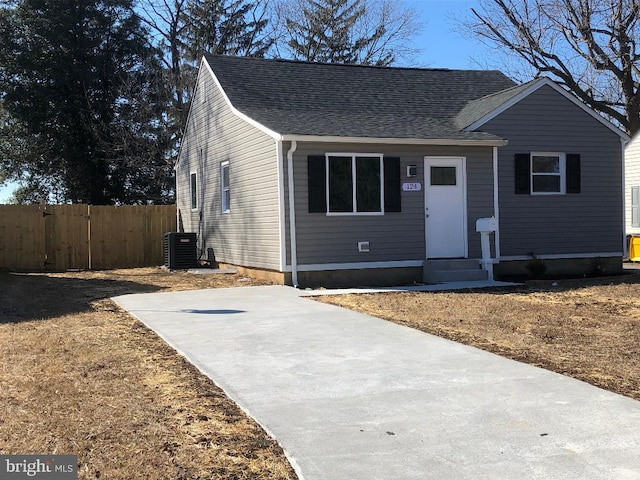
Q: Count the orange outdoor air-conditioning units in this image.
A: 0